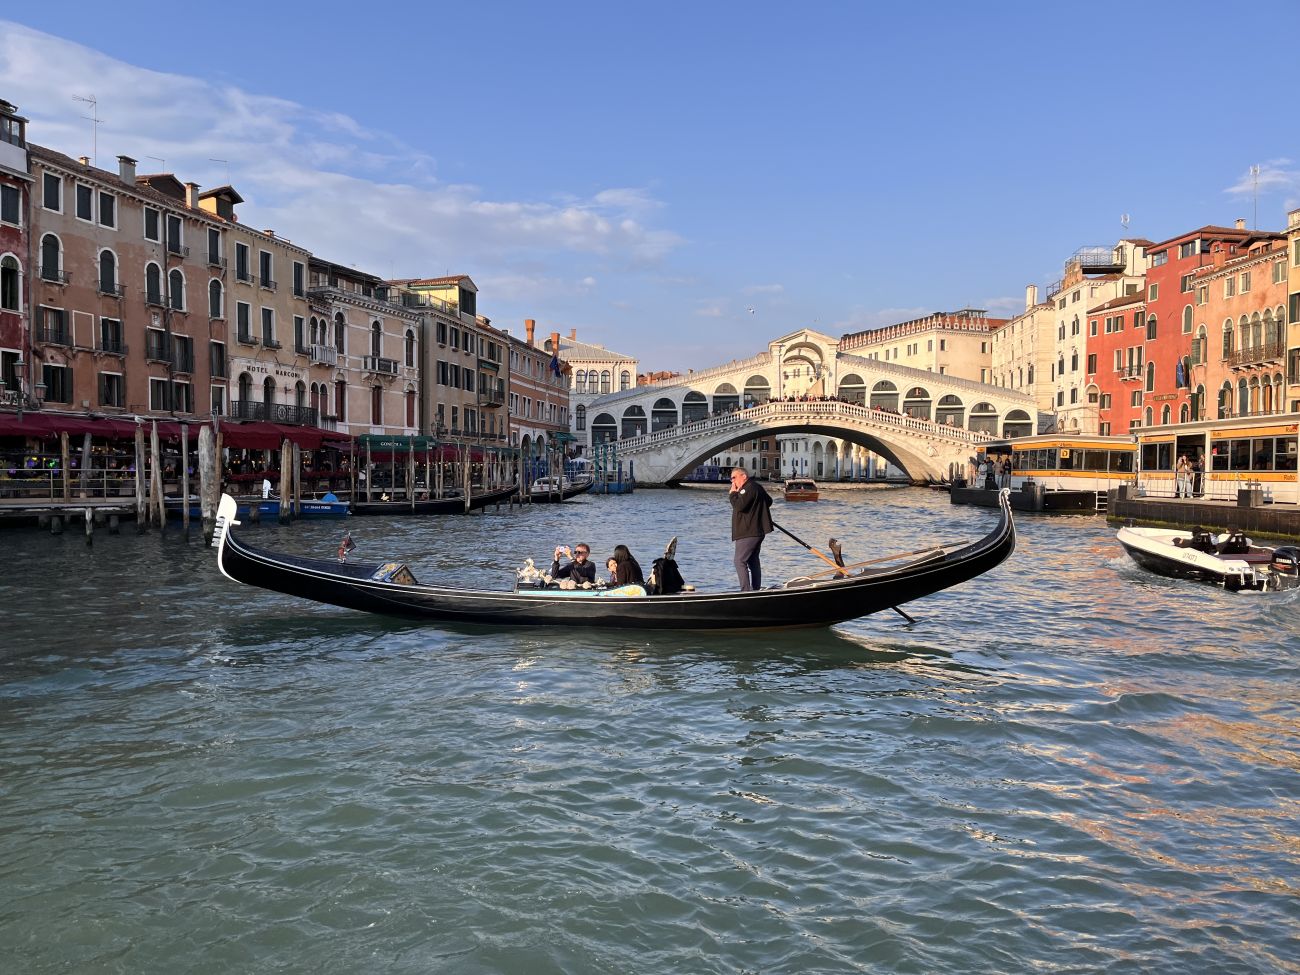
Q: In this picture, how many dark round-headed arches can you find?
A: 12